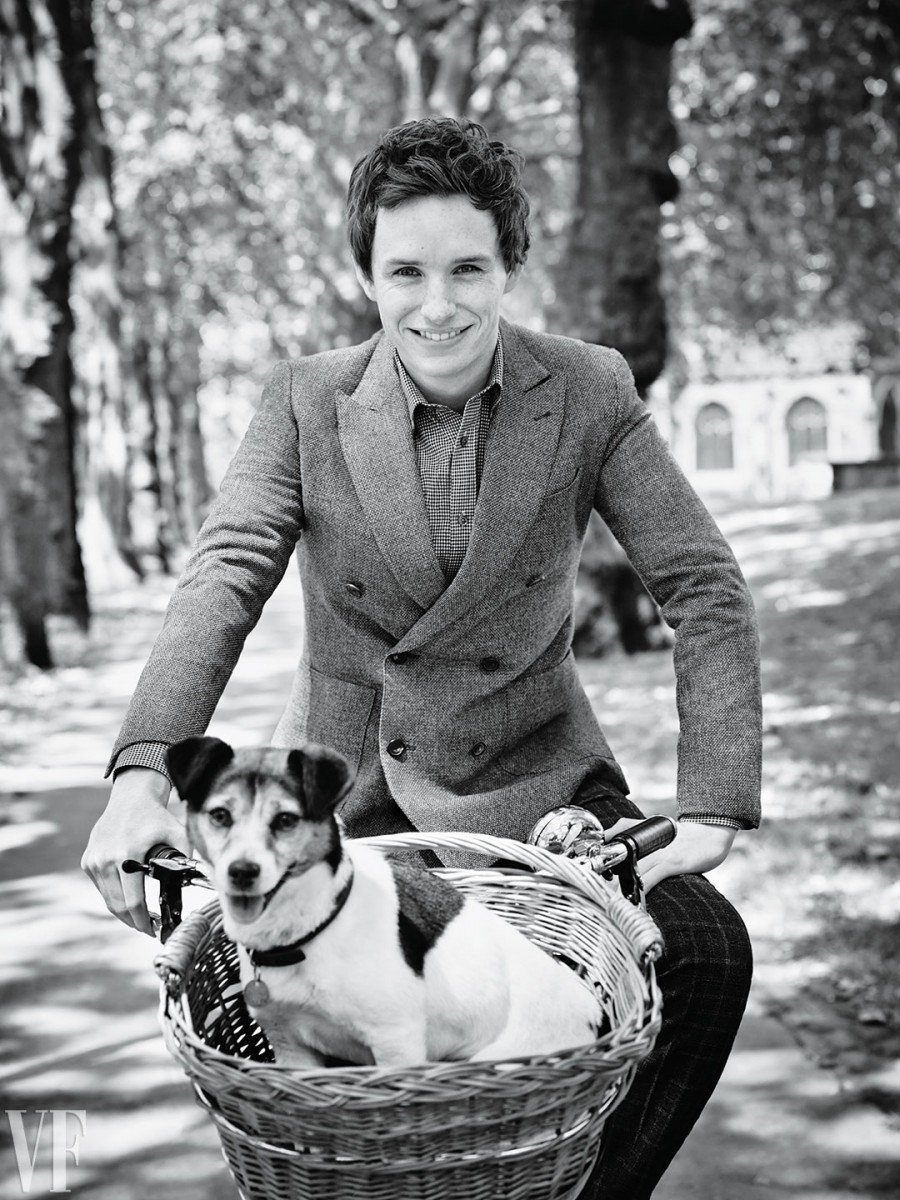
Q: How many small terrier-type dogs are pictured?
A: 1